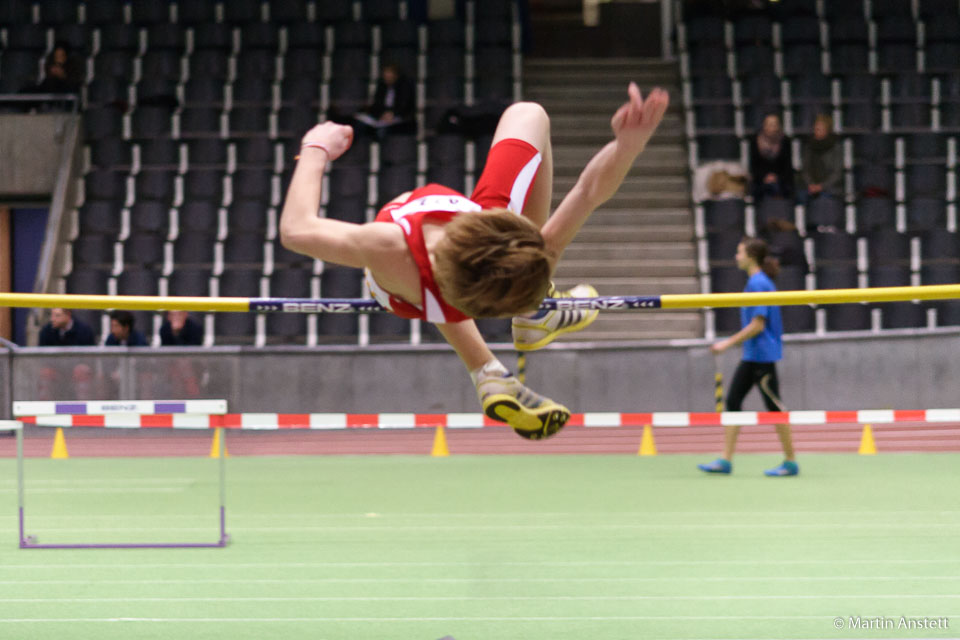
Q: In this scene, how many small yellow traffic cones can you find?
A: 5